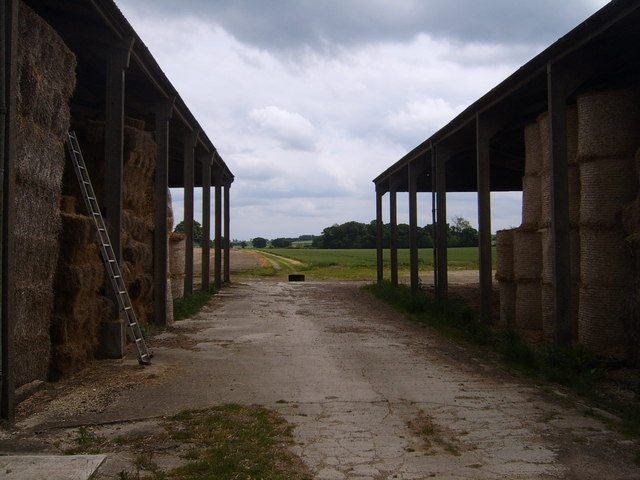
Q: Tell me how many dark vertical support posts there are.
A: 13